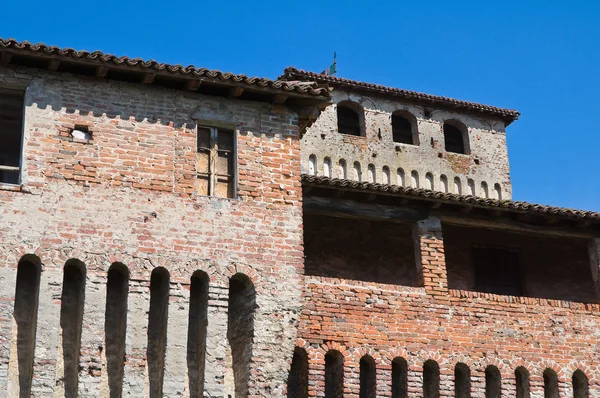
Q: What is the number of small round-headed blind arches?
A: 14